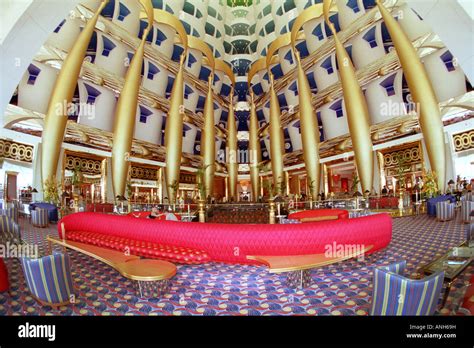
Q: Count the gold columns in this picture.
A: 10